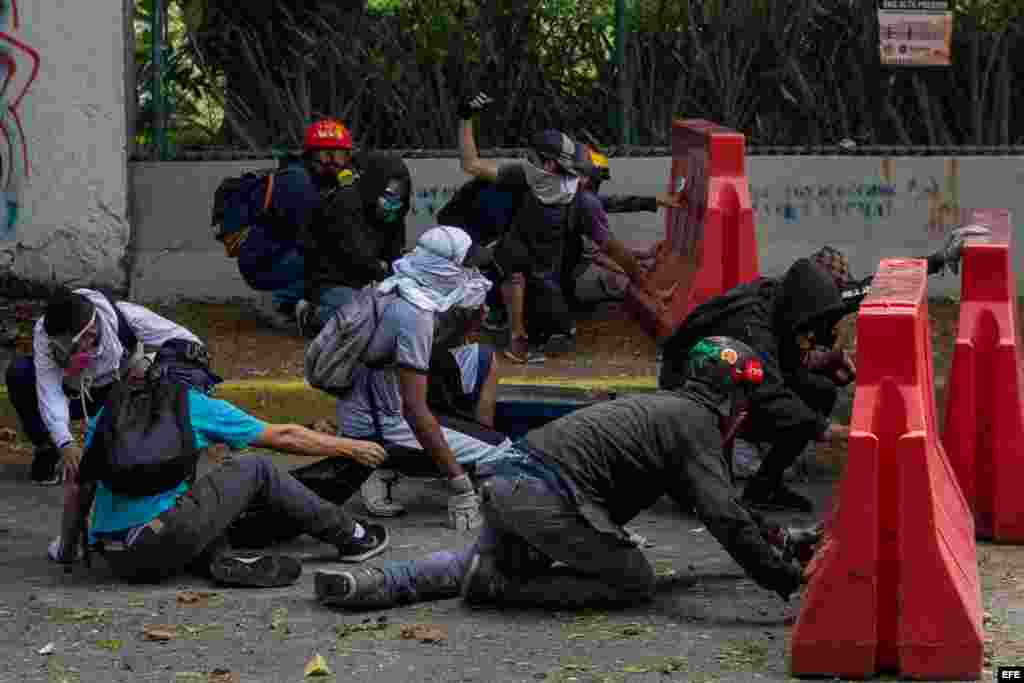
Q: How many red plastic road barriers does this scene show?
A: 3